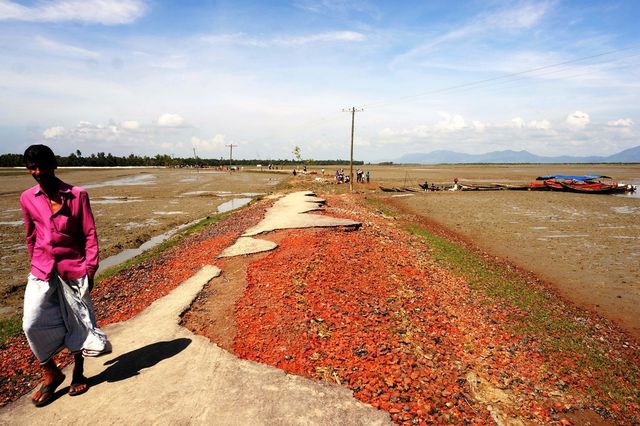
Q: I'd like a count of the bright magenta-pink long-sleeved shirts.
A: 1